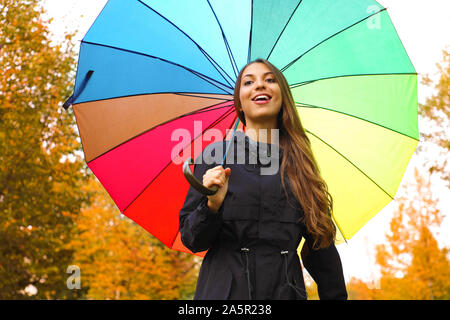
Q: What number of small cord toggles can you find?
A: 2